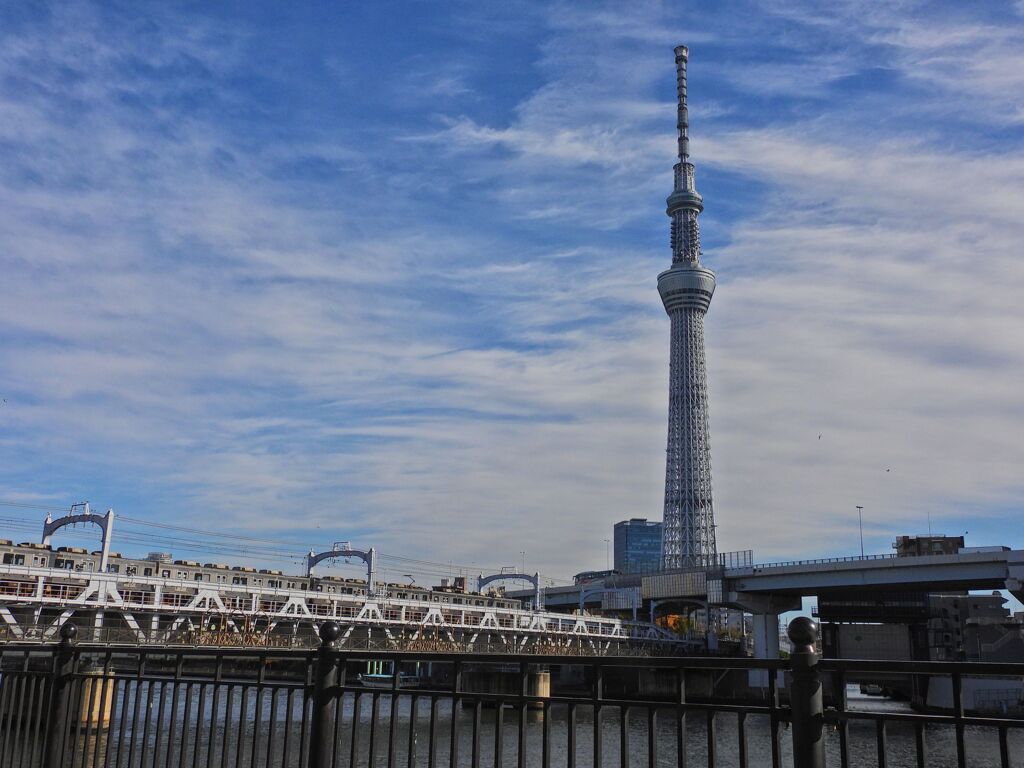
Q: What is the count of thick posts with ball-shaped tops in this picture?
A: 3